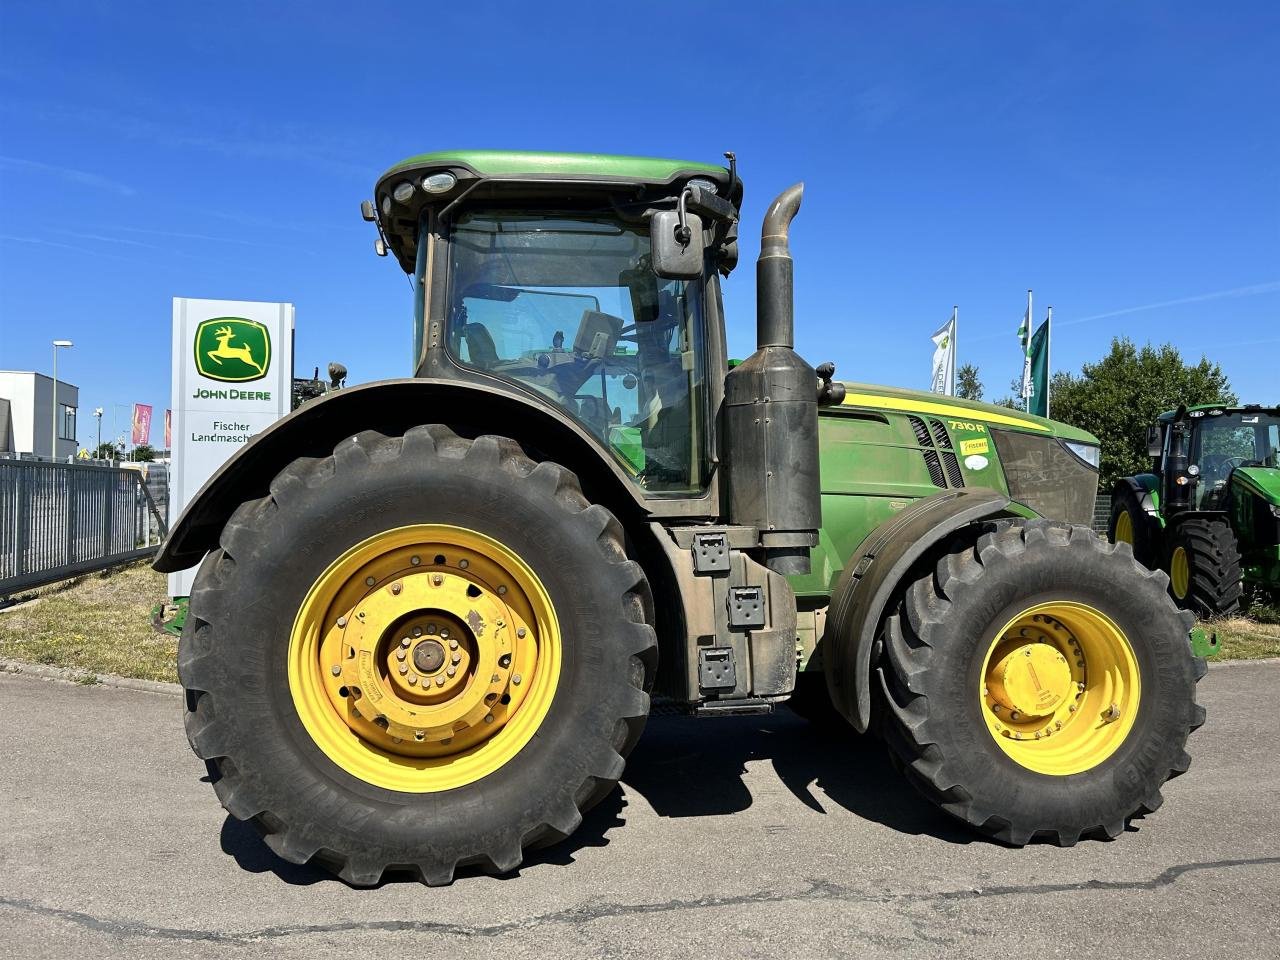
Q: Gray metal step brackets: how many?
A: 3